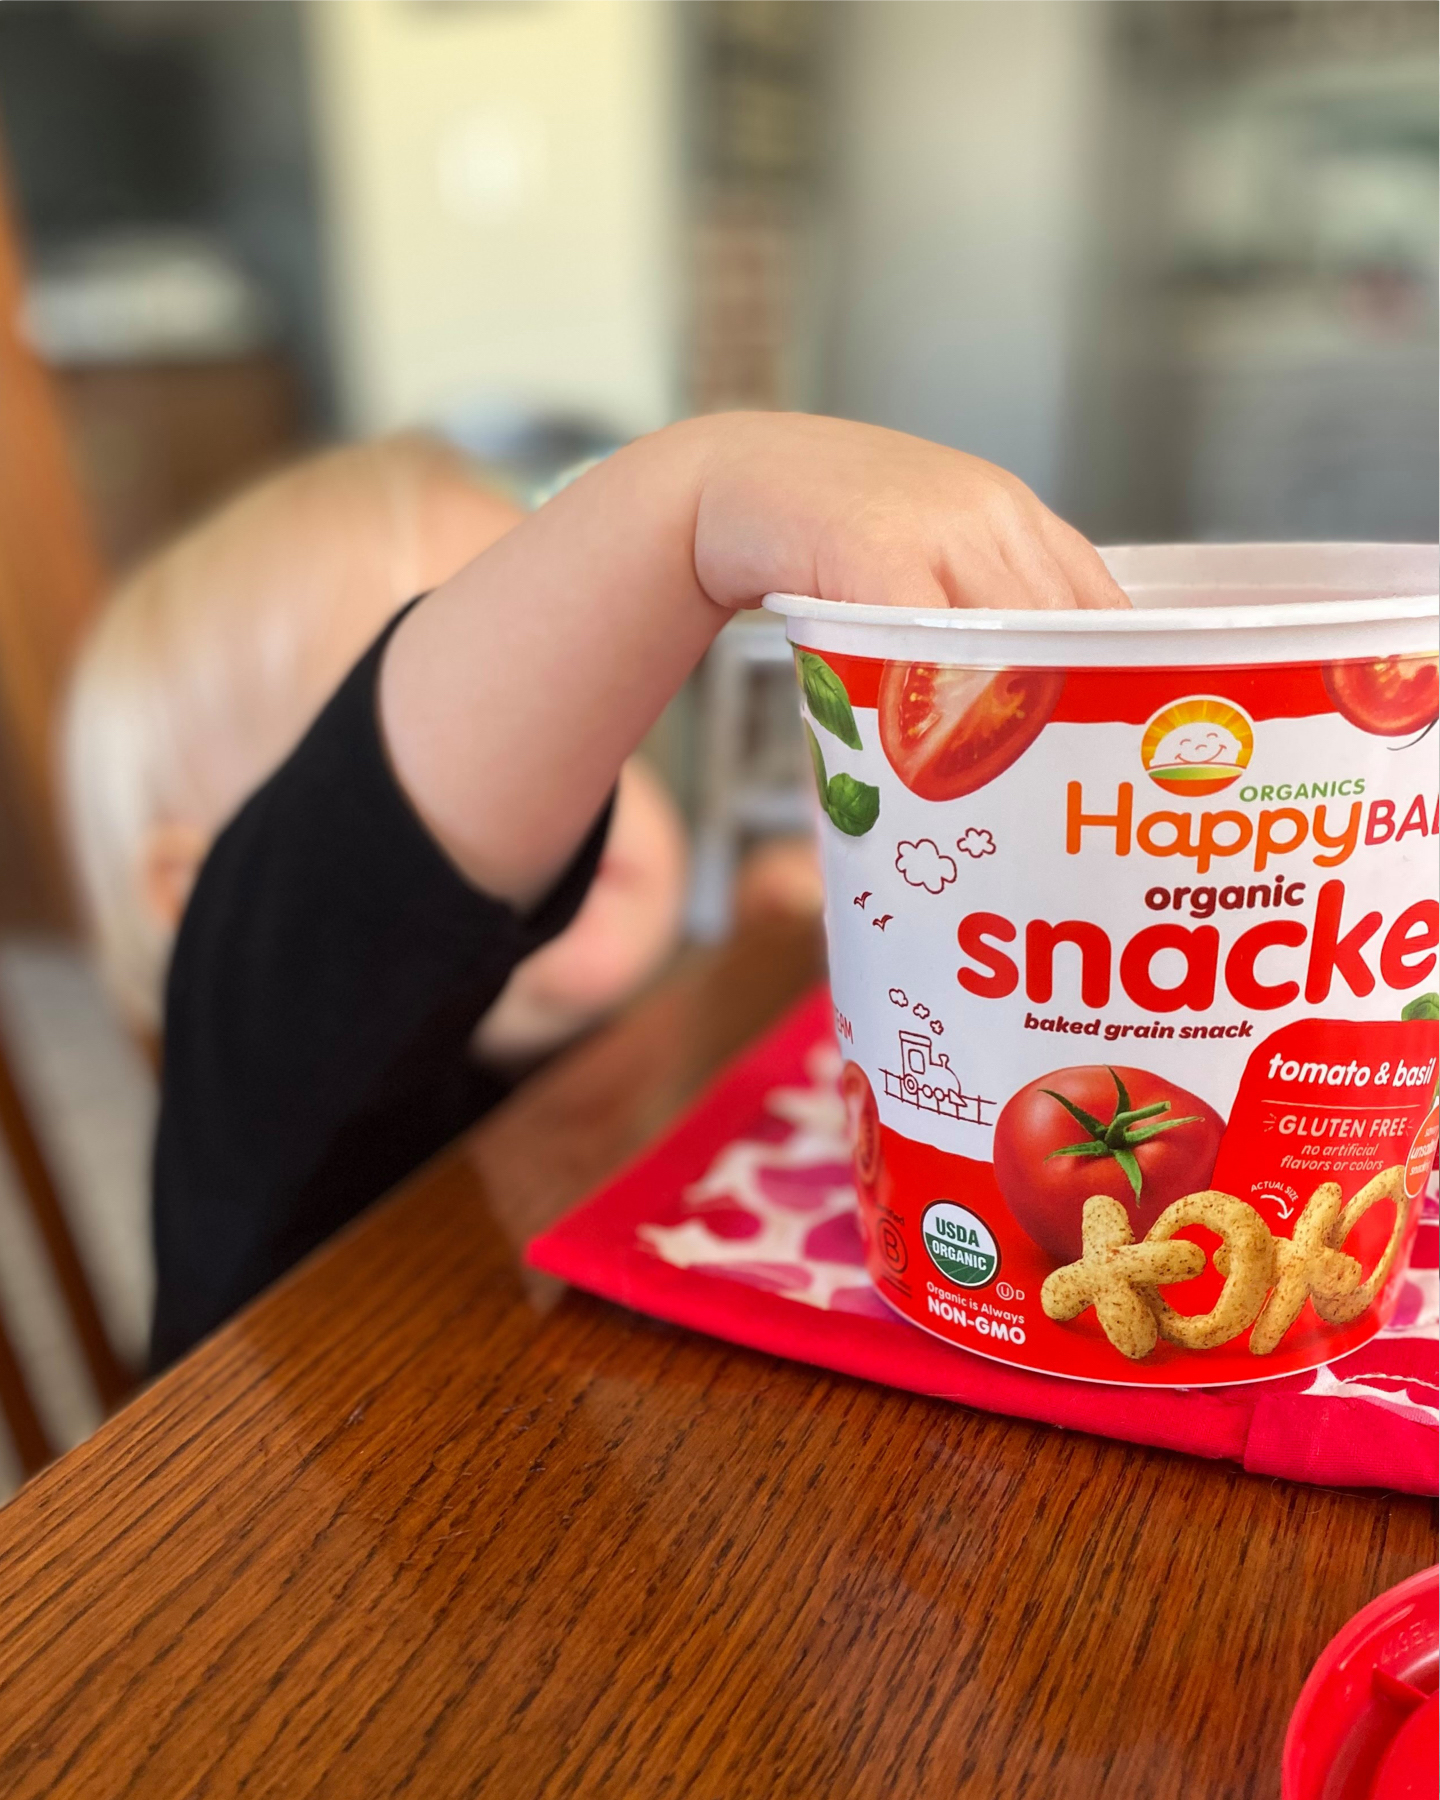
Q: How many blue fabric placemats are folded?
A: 0